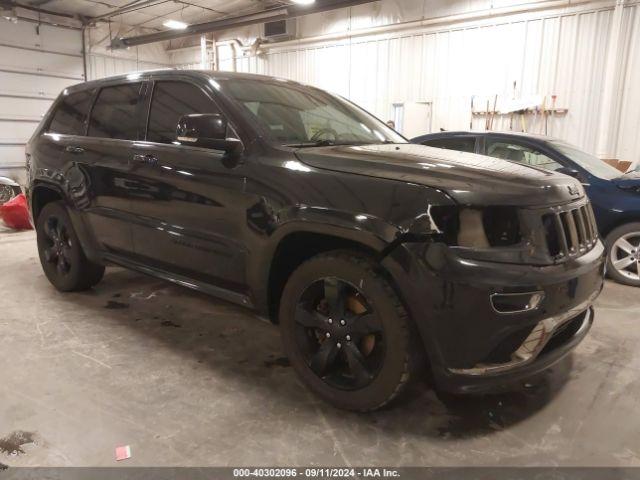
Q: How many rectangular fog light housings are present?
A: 1